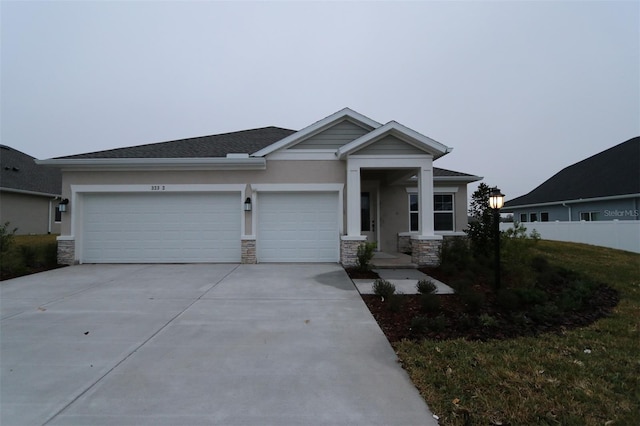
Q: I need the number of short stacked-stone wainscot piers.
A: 4